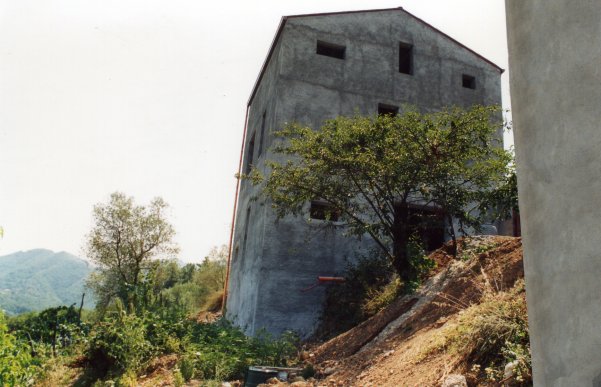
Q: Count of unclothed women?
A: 0